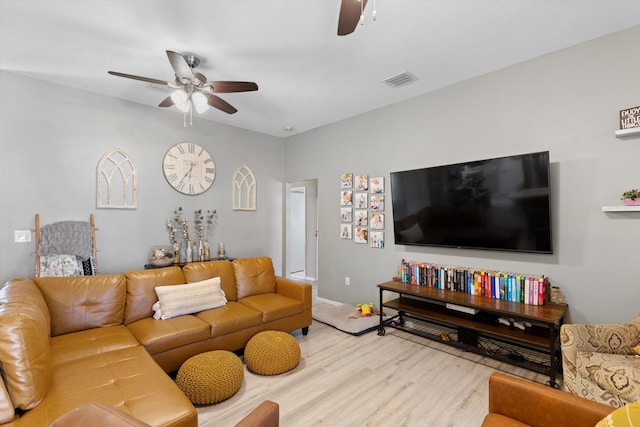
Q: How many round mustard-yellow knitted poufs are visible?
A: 2